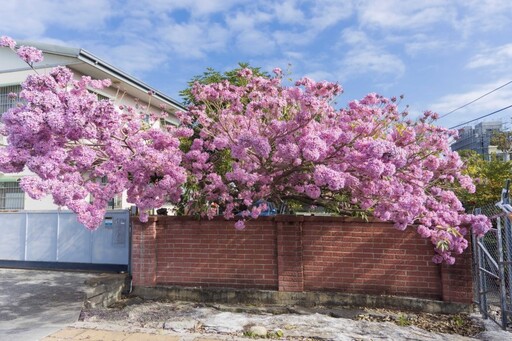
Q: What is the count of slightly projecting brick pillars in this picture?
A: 3